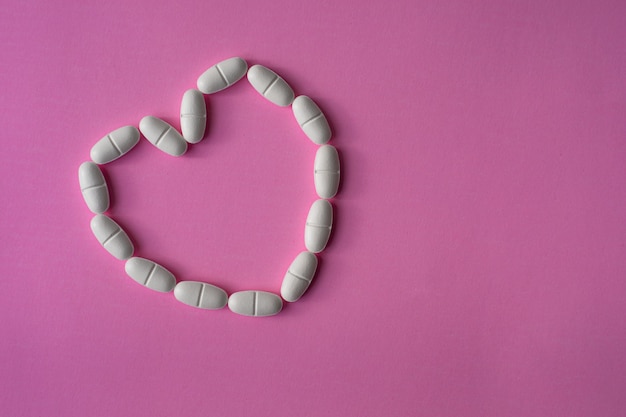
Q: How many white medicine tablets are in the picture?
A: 14